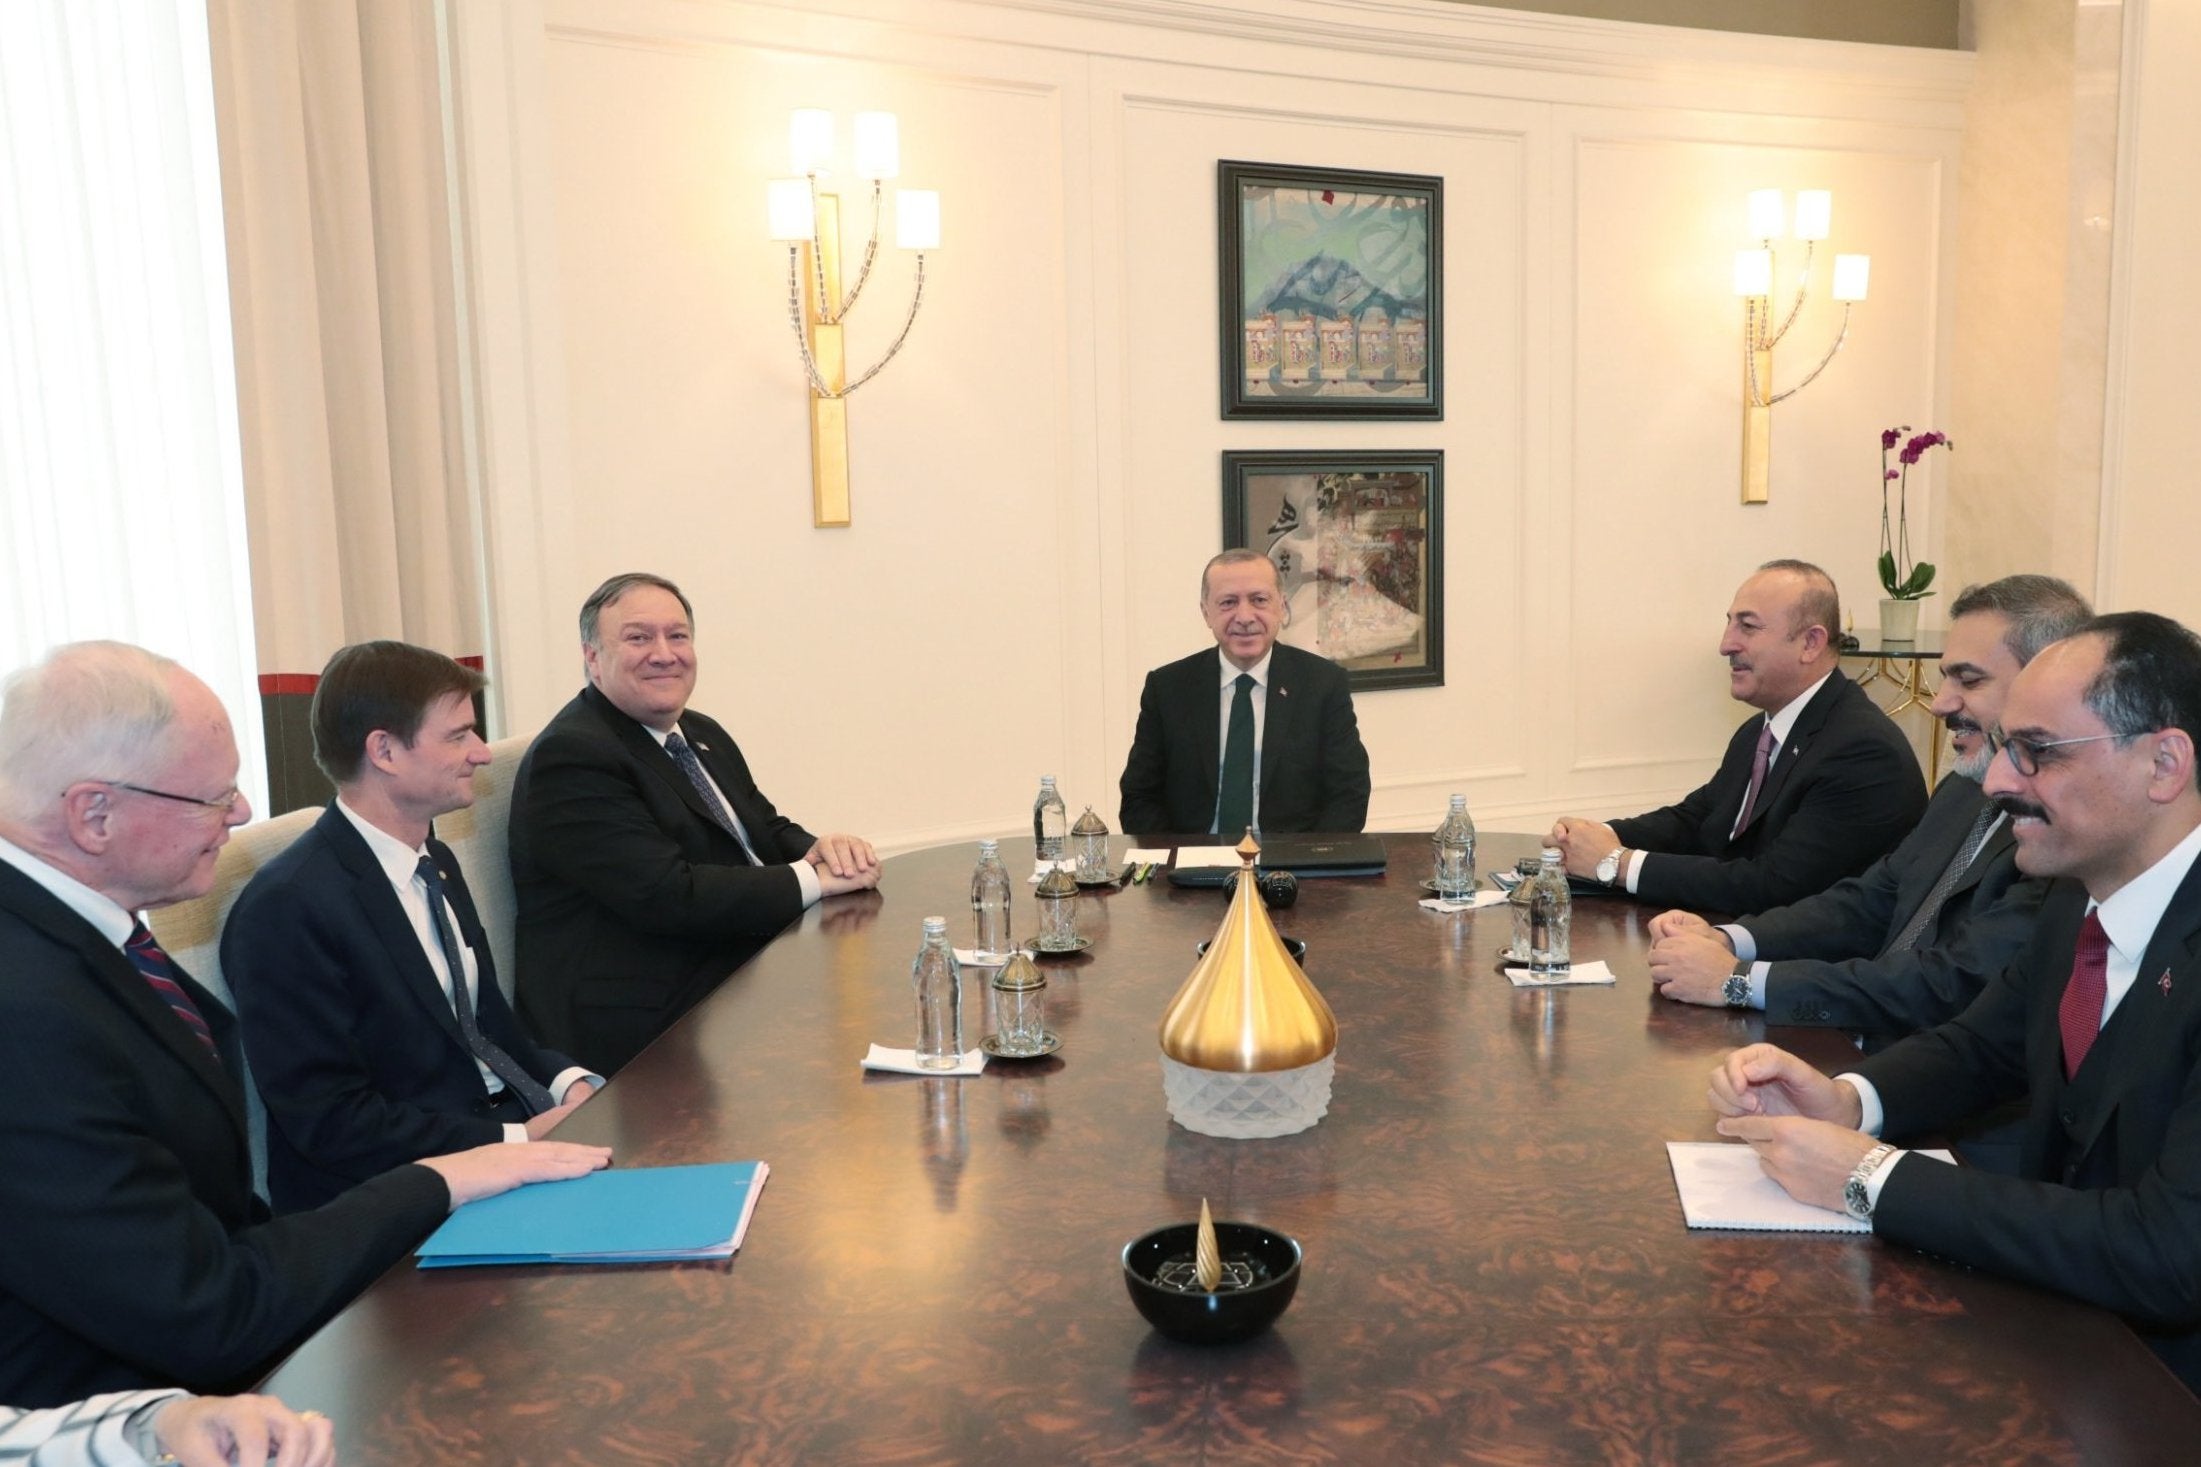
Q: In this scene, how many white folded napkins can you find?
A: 5